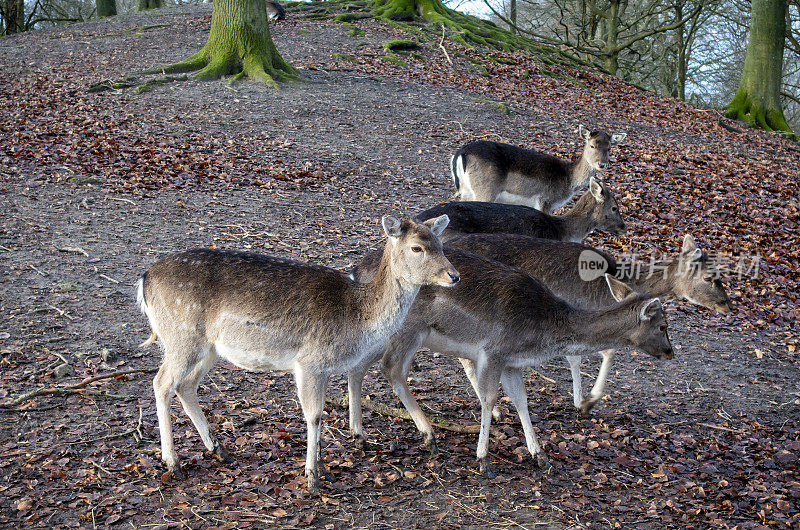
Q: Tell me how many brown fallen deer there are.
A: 5